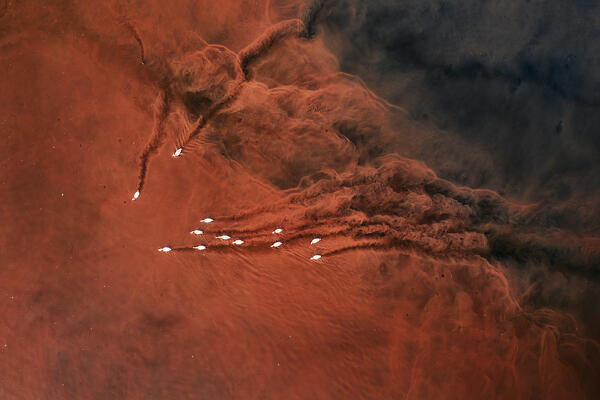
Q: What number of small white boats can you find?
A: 12